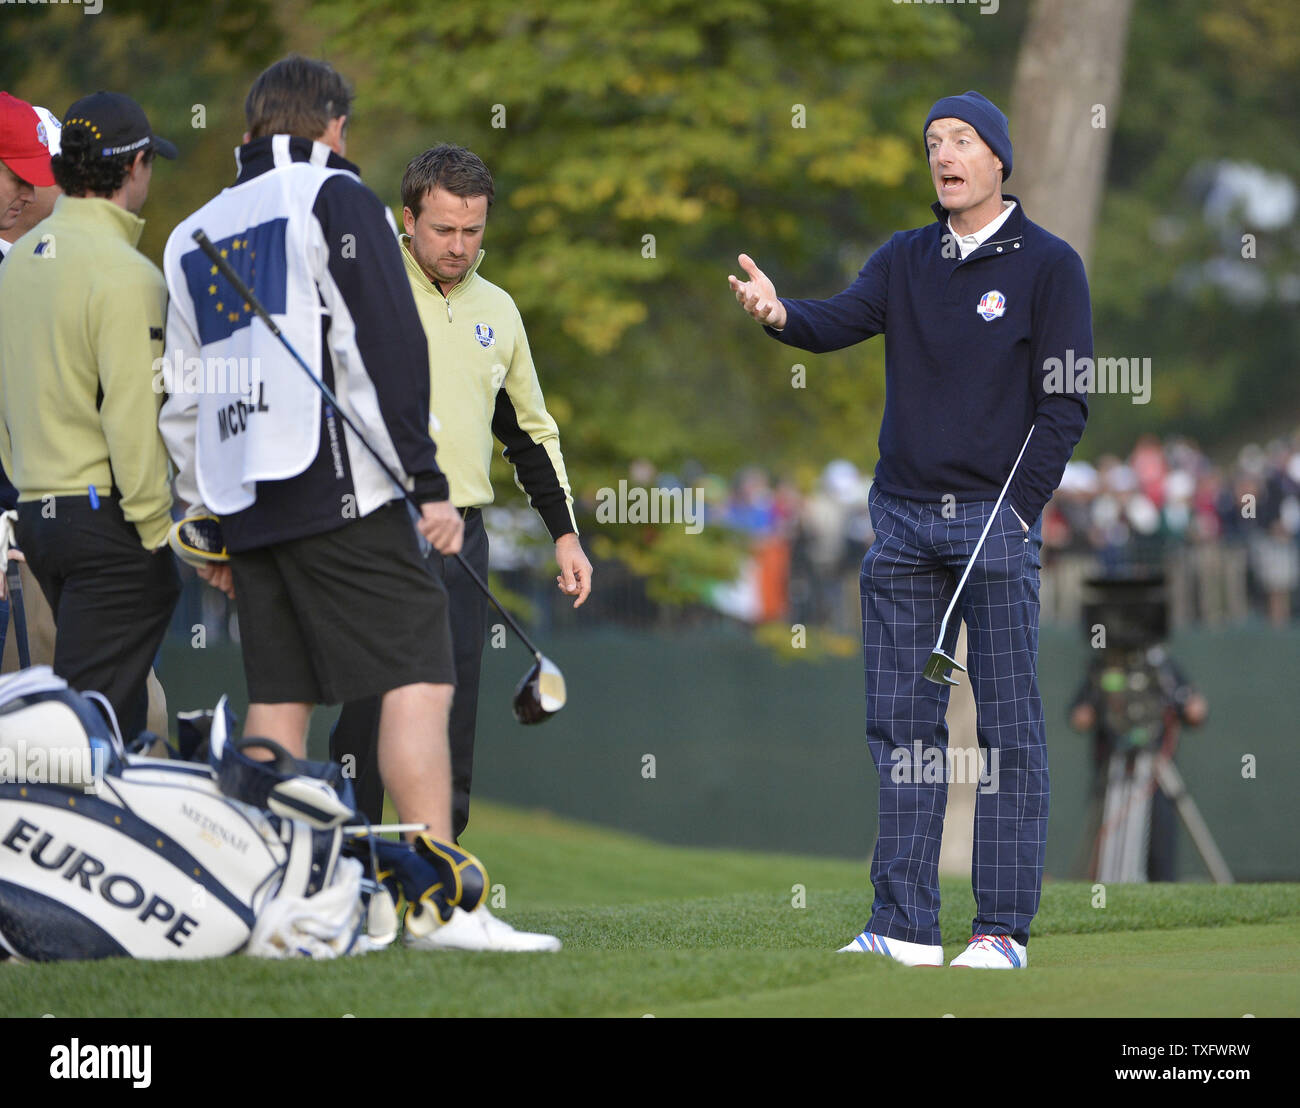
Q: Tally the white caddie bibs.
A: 1